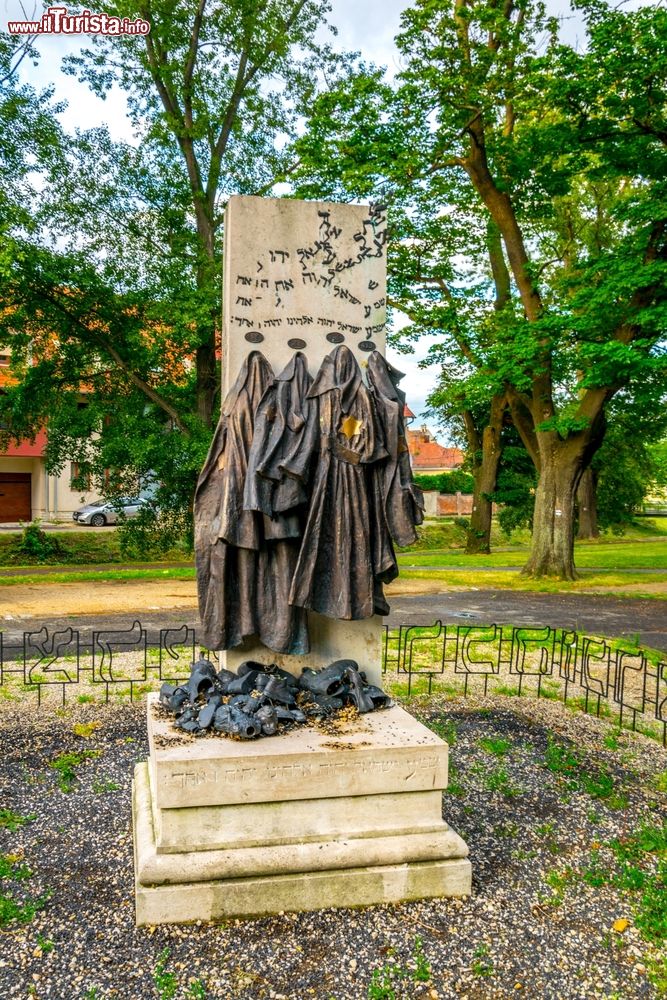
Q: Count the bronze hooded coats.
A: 4